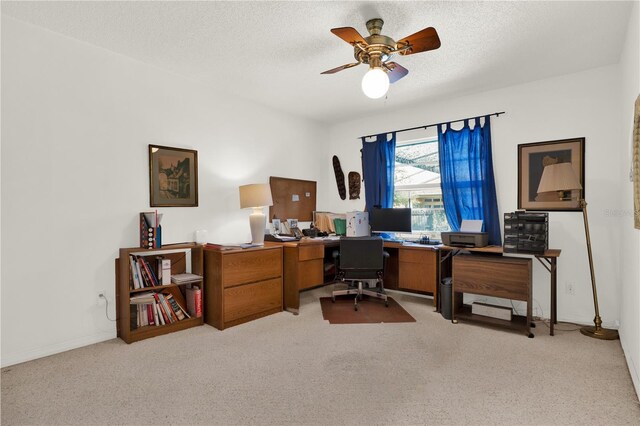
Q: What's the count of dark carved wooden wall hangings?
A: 2